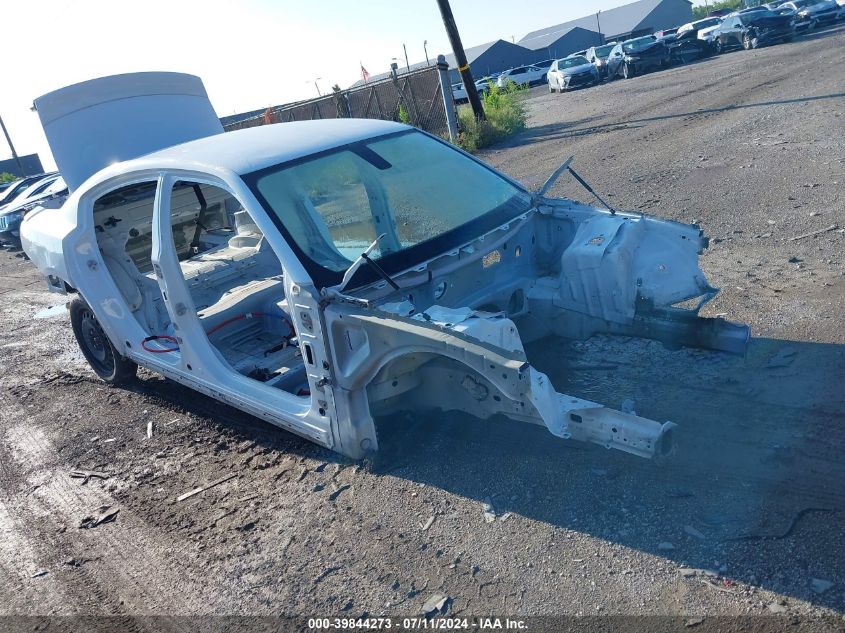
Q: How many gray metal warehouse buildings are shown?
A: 3